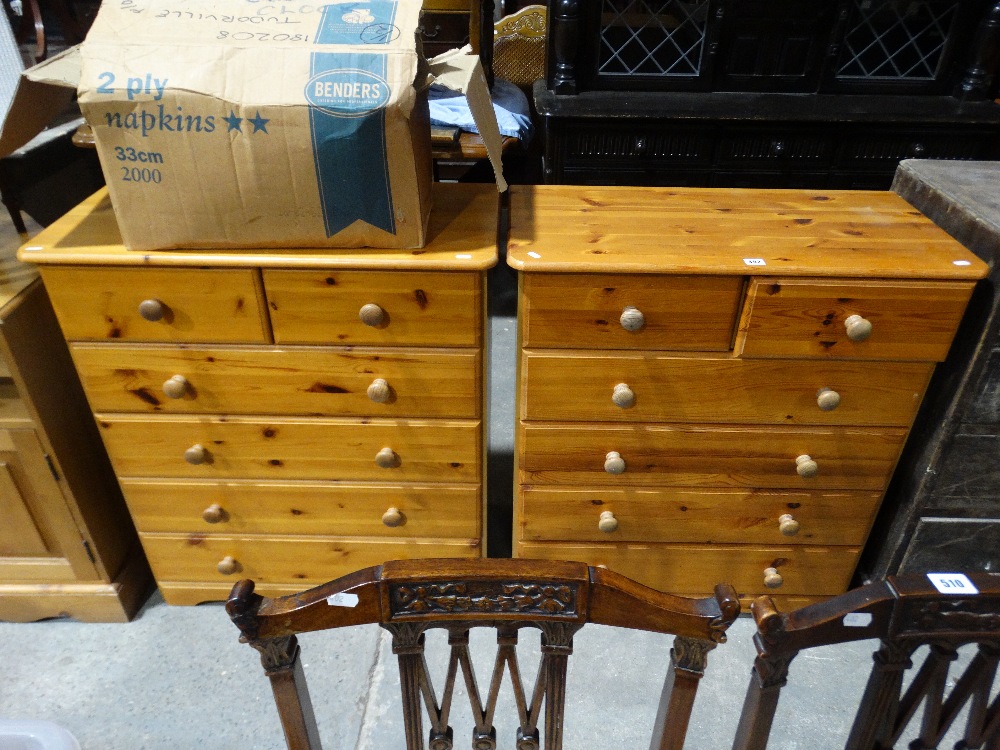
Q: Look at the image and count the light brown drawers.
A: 12